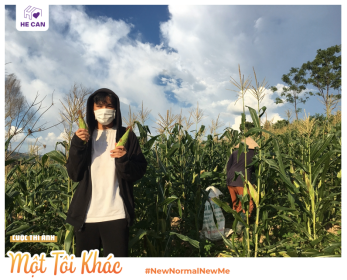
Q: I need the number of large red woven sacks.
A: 0